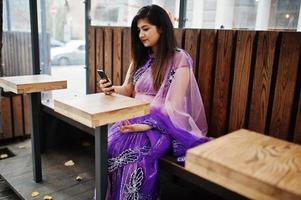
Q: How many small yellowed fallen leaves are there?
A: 6